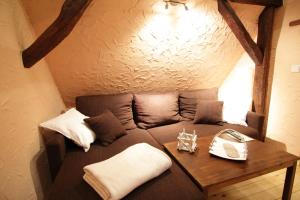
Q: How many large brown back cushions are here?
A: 3